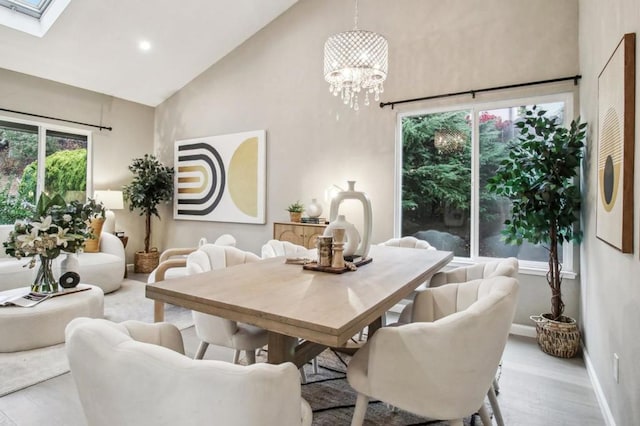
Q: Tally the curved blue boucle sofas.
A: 0